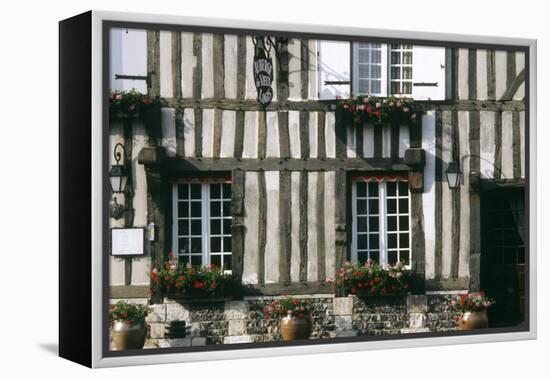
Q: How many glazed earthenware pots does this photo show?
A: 3